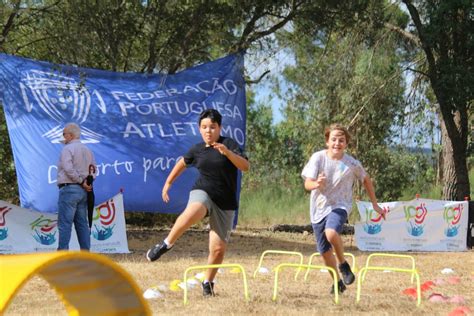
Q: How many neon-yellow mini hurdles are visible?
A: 6